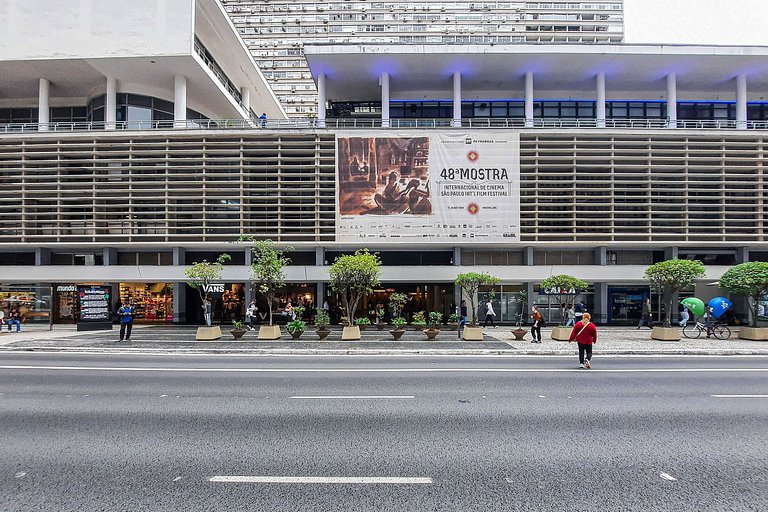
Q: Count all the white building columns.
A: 11